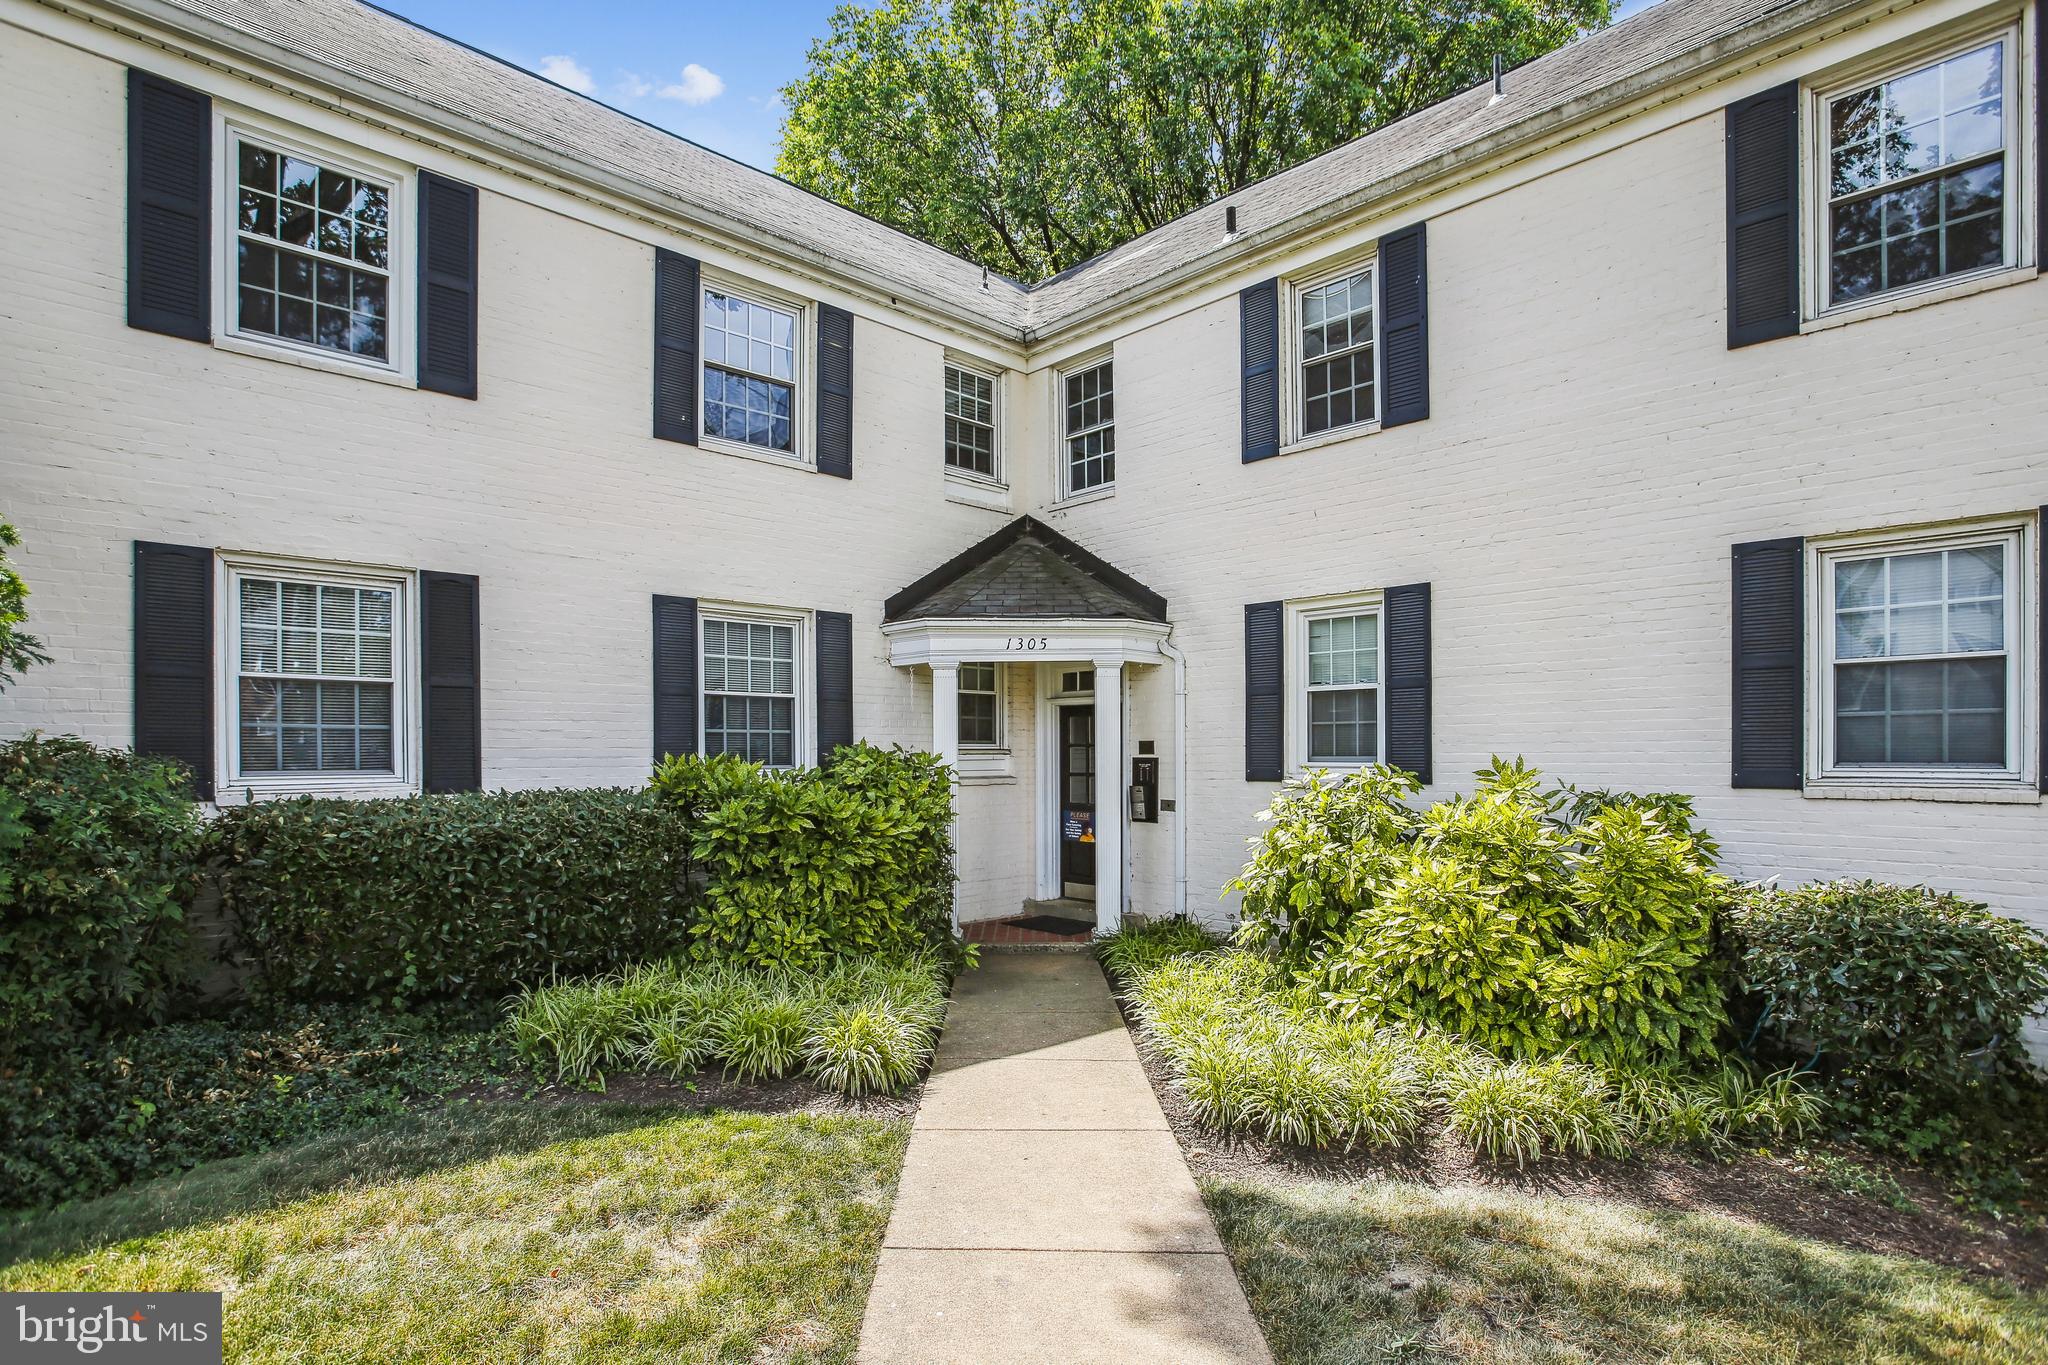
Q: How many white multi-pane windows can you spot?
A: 11